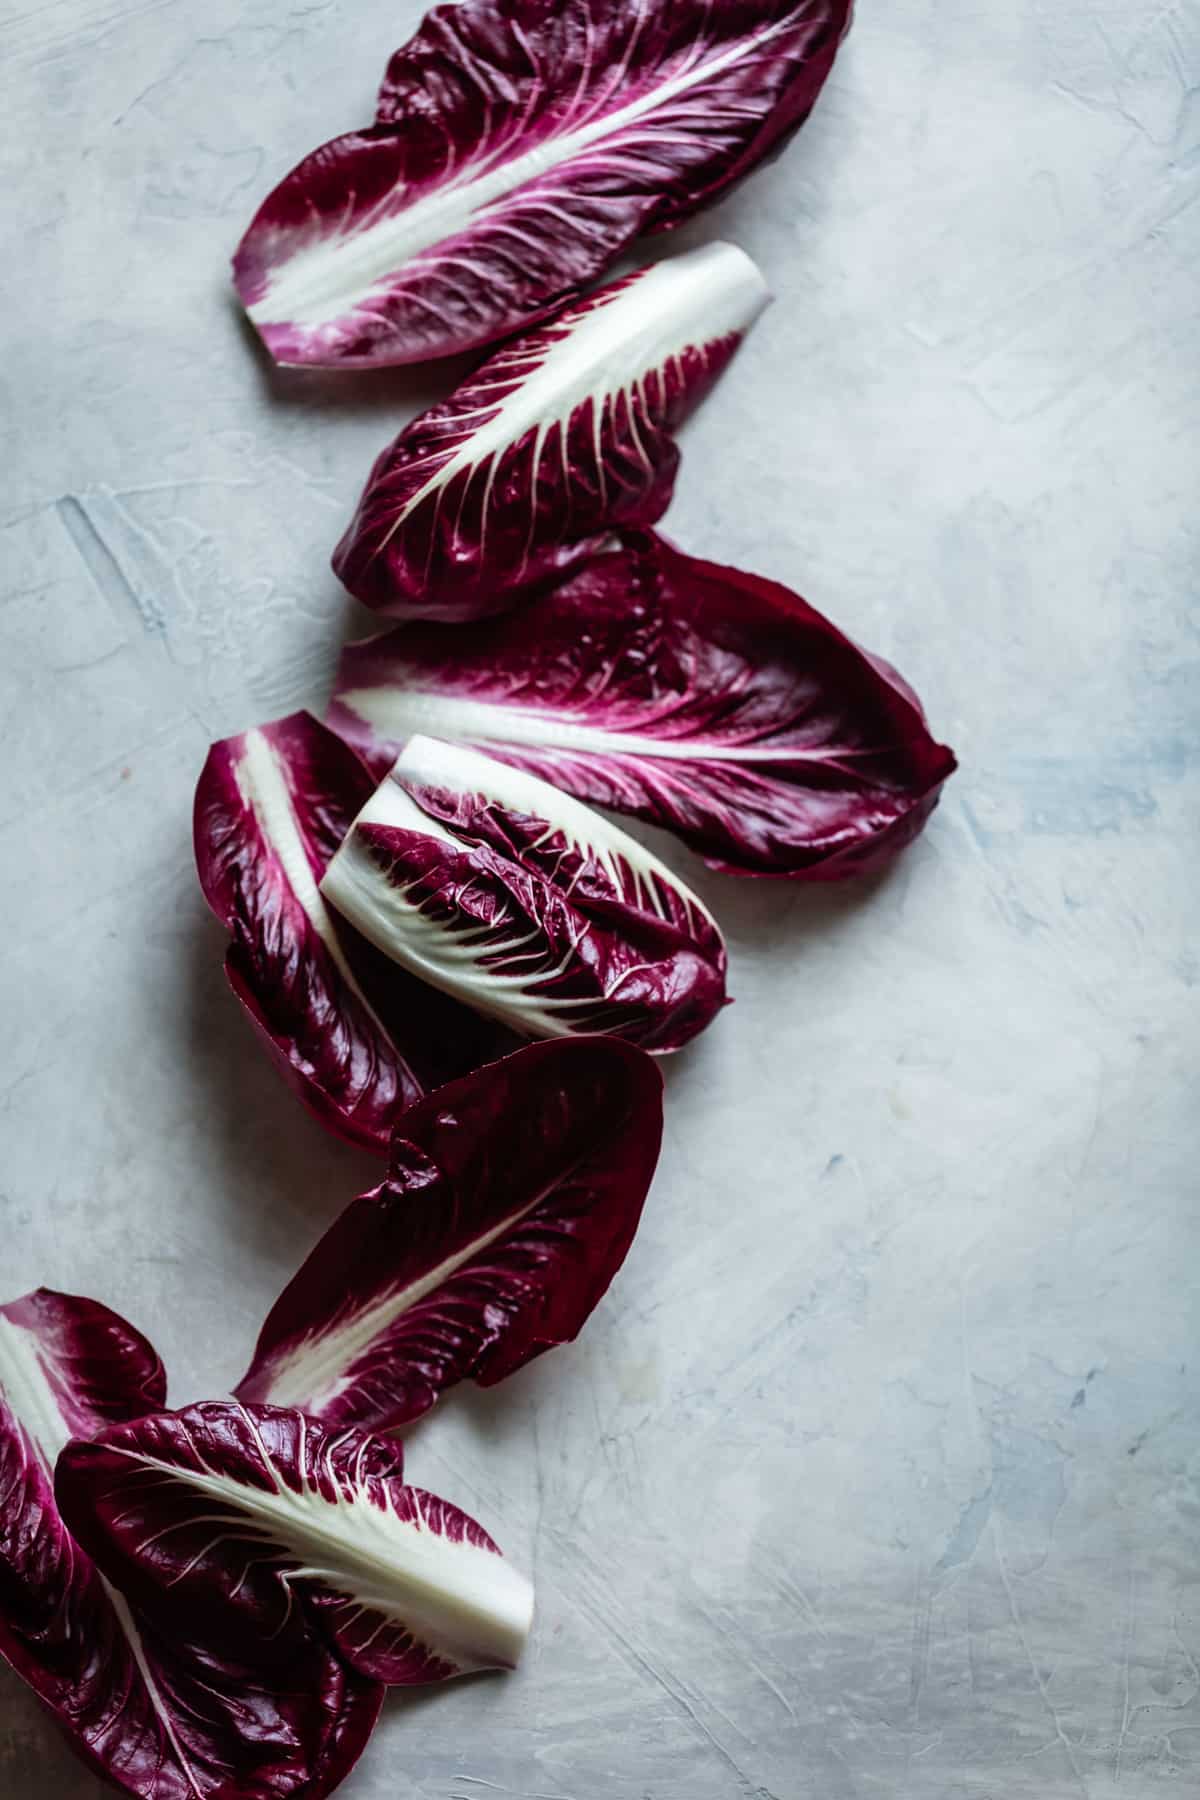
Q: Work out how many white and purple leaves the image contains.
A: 8